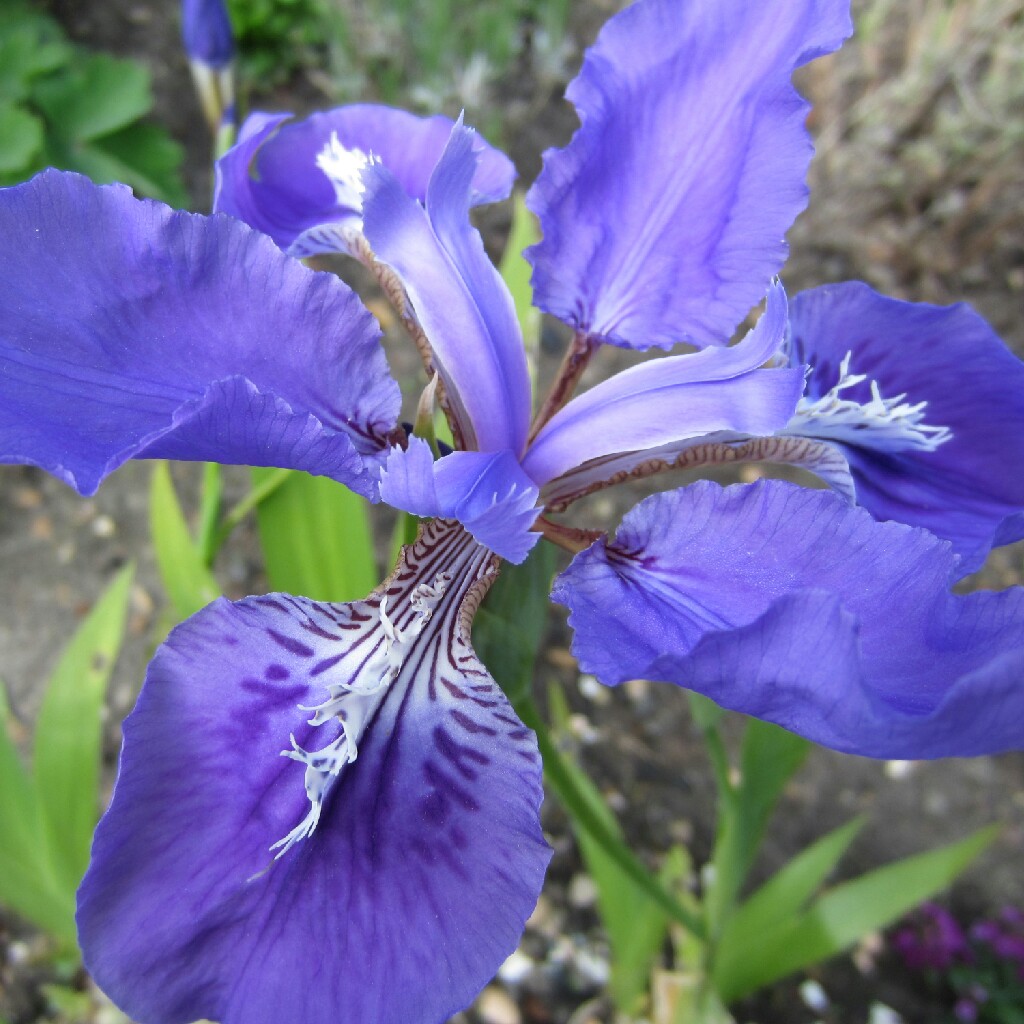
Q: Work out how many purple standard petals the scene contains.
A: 3